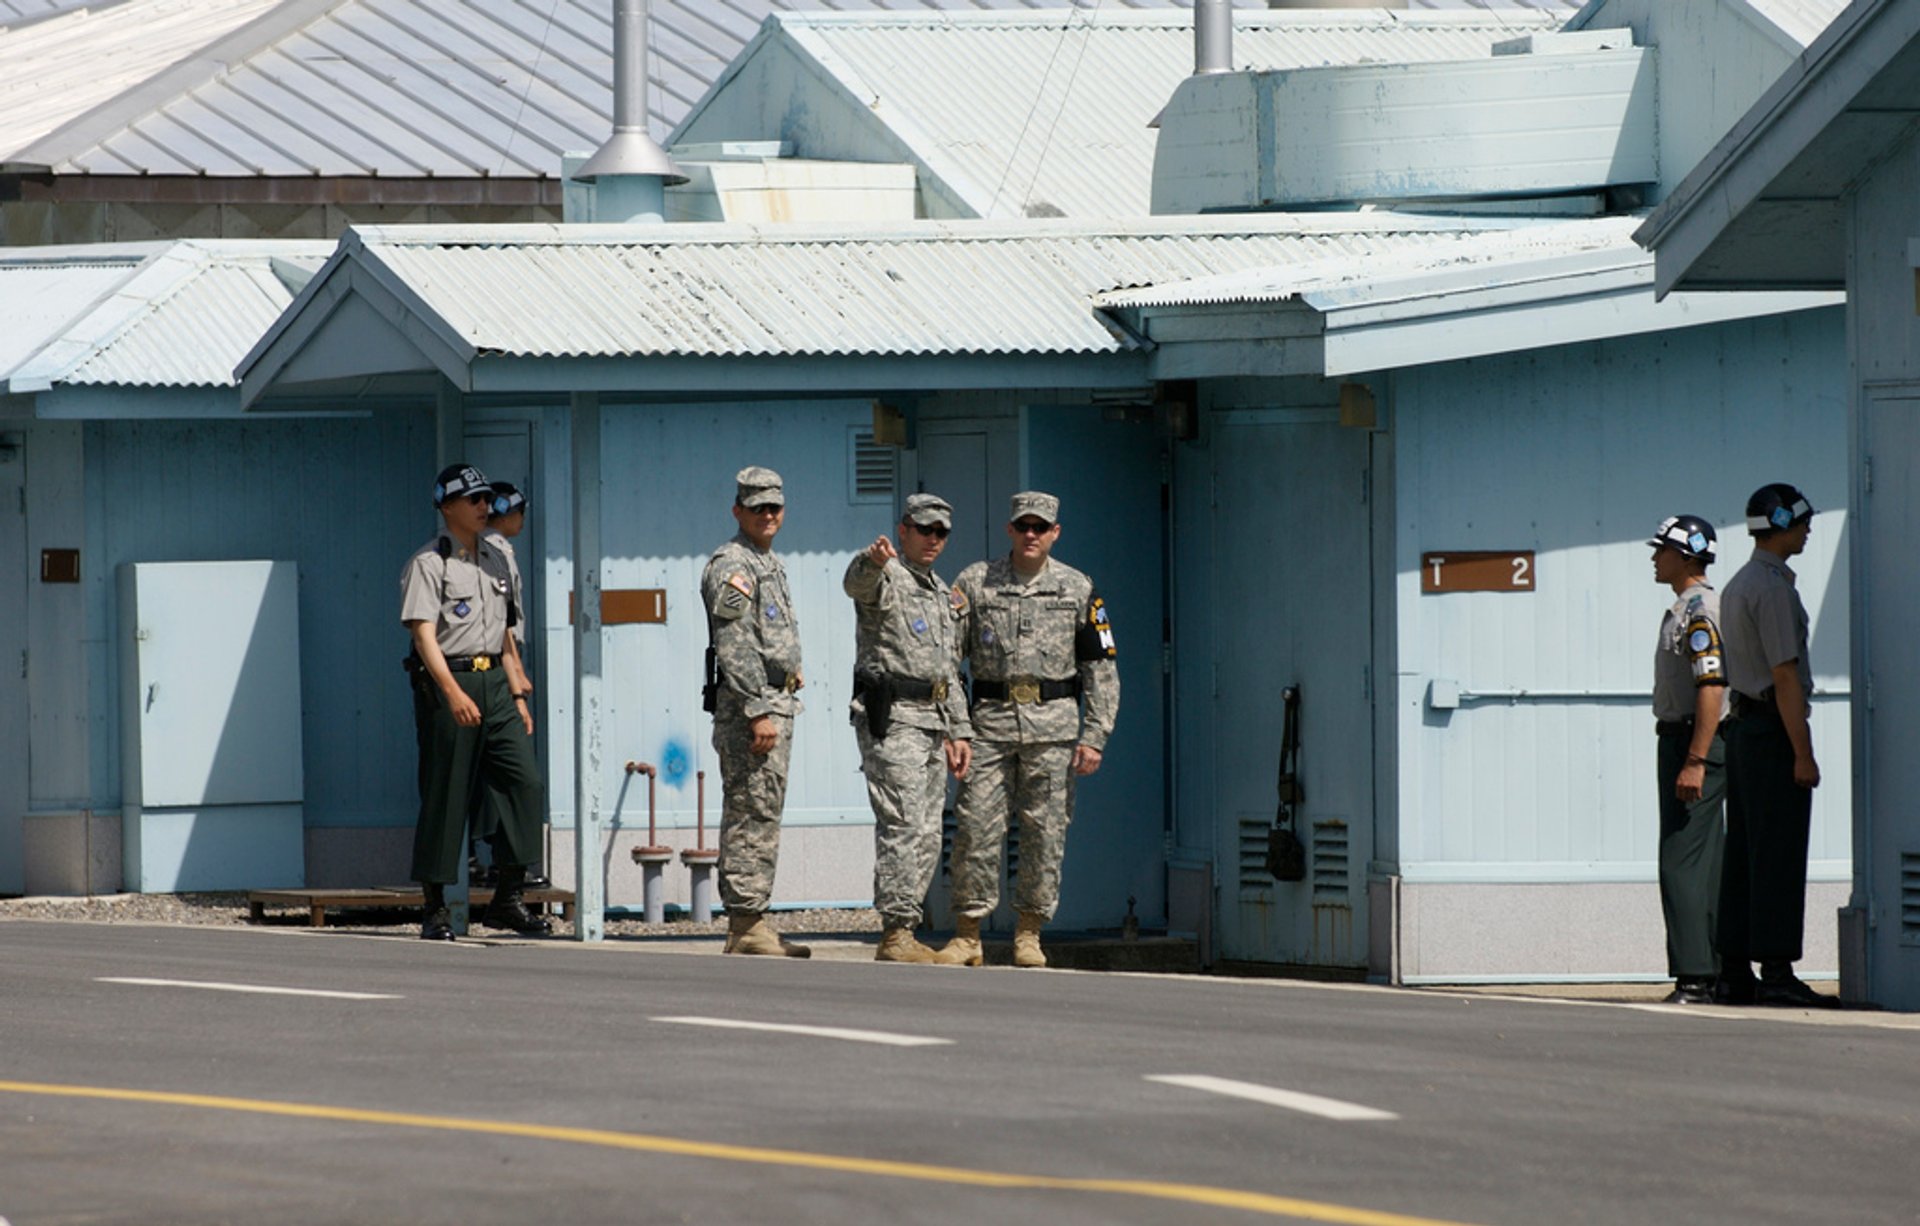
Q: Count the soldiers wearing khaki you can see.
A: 3